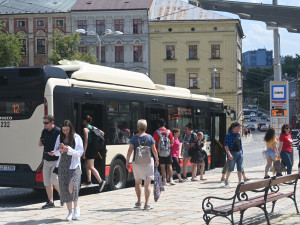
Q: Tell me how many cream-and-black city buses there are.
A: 1